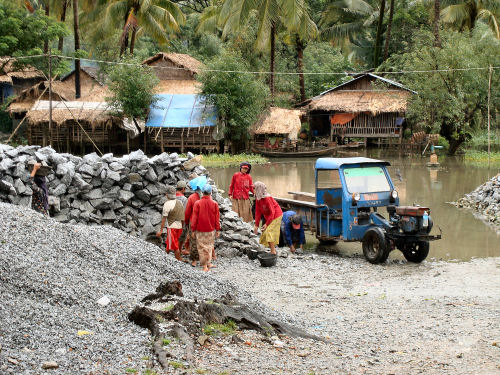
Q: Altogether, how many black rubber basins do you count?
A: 2